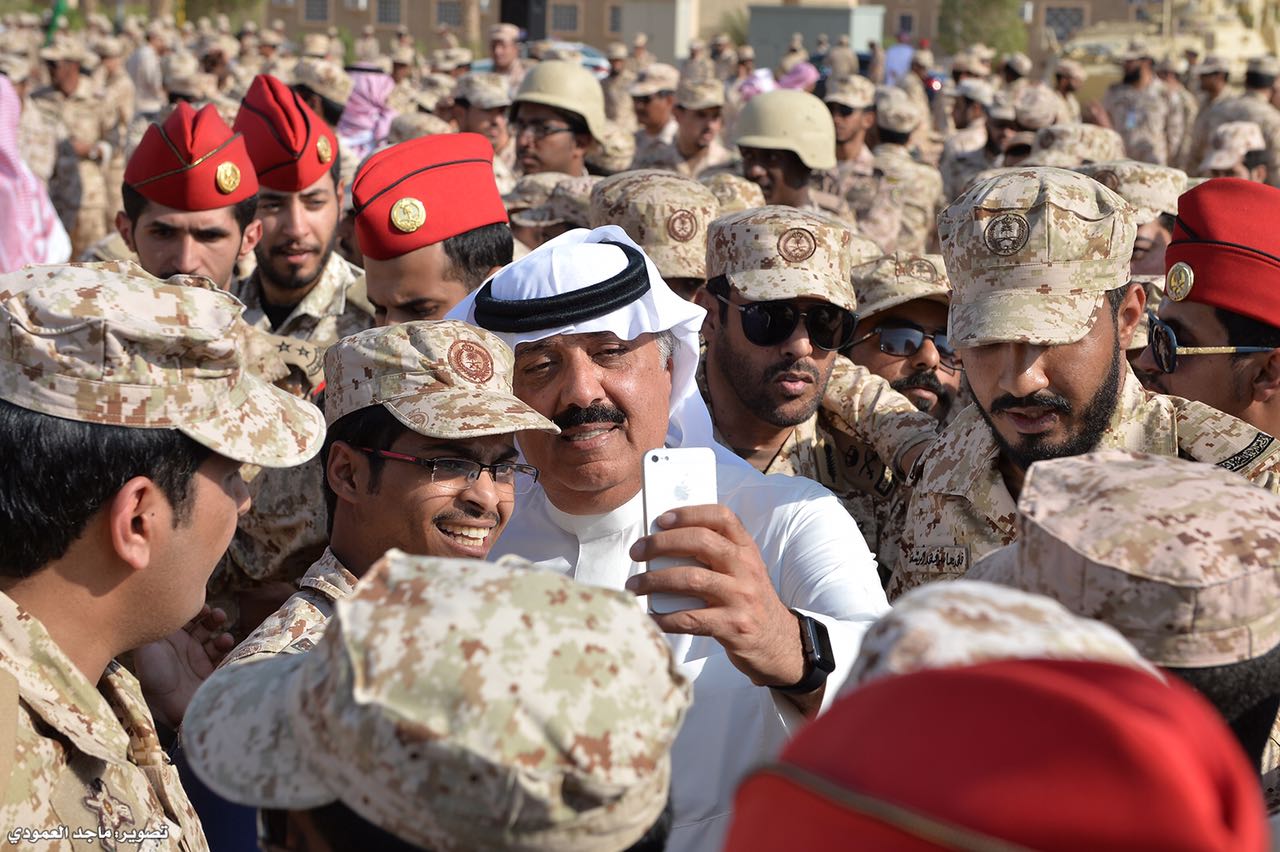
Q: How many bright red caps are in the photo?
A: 5